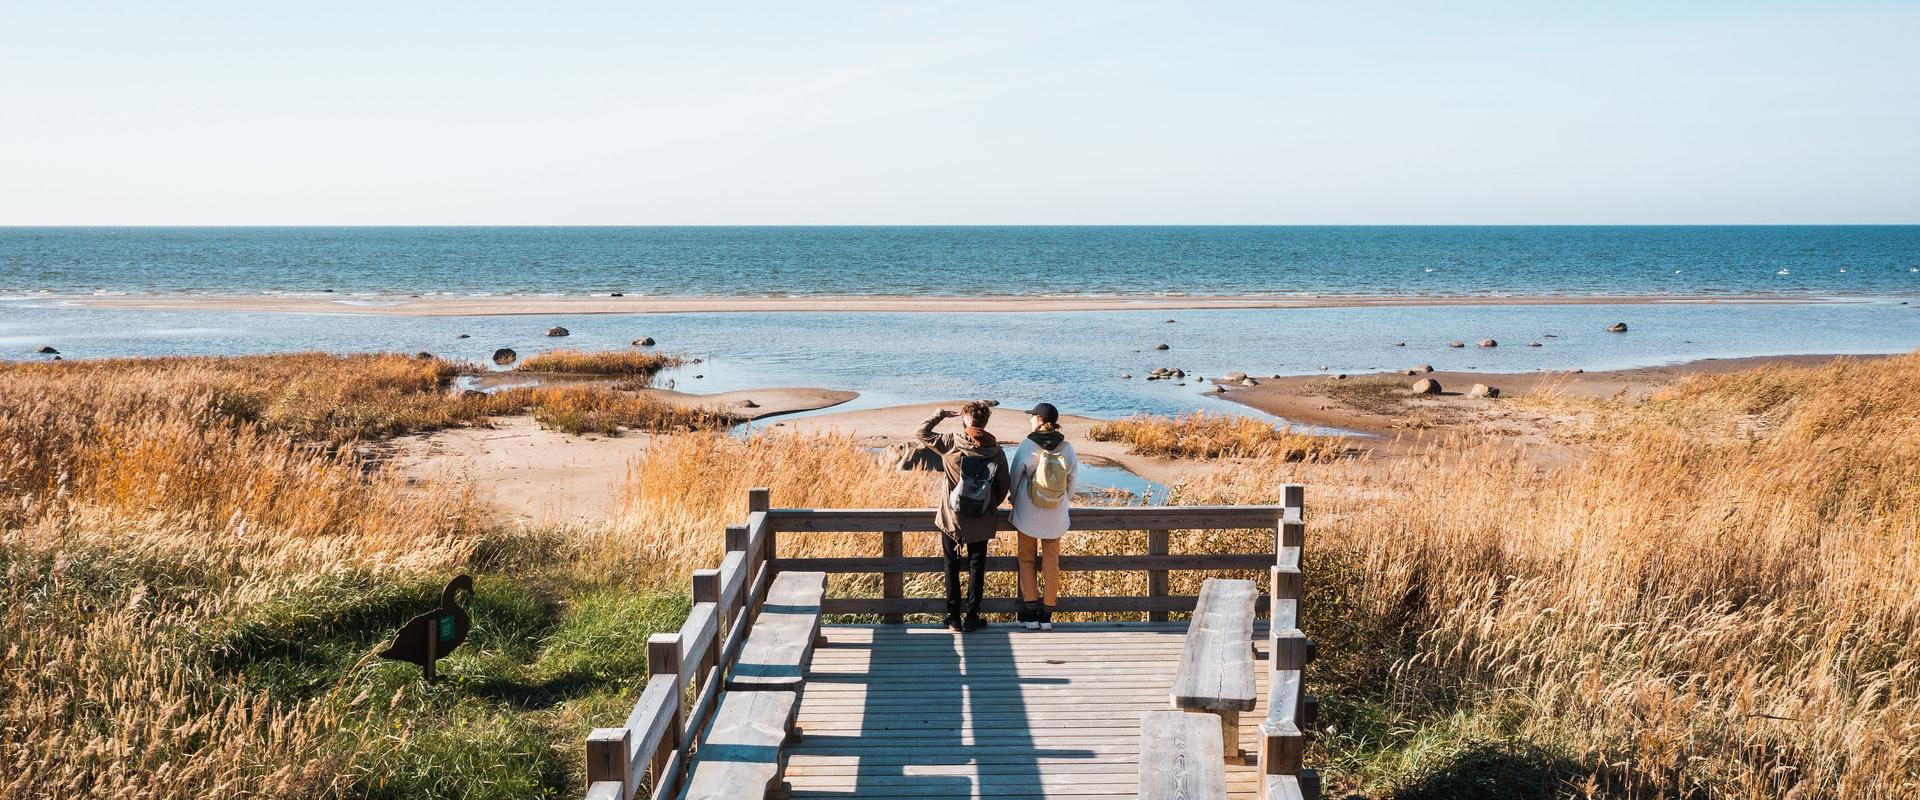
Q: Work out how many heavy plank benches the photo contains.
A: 4